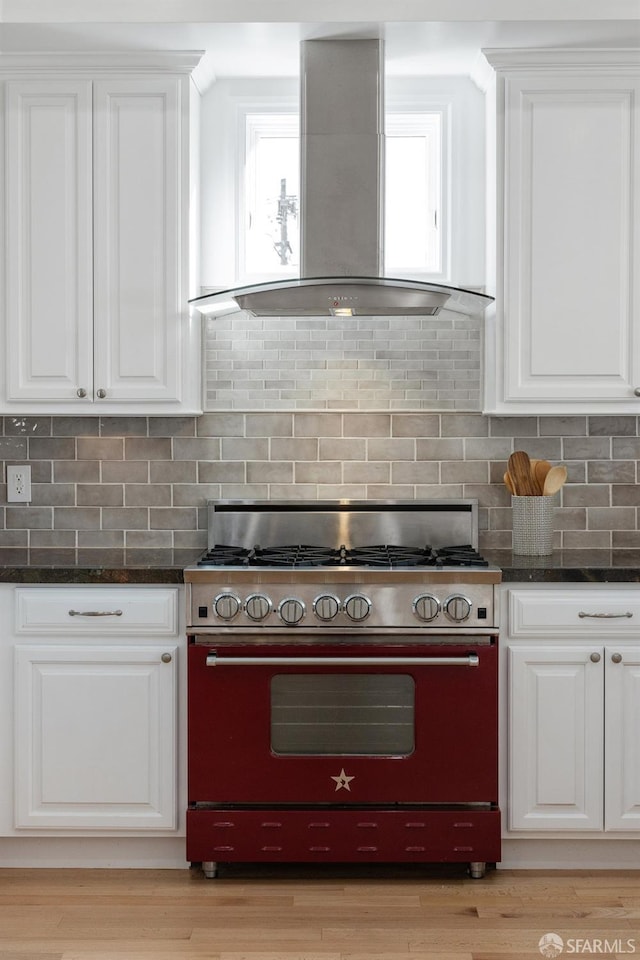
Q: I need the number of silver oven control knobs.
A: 7